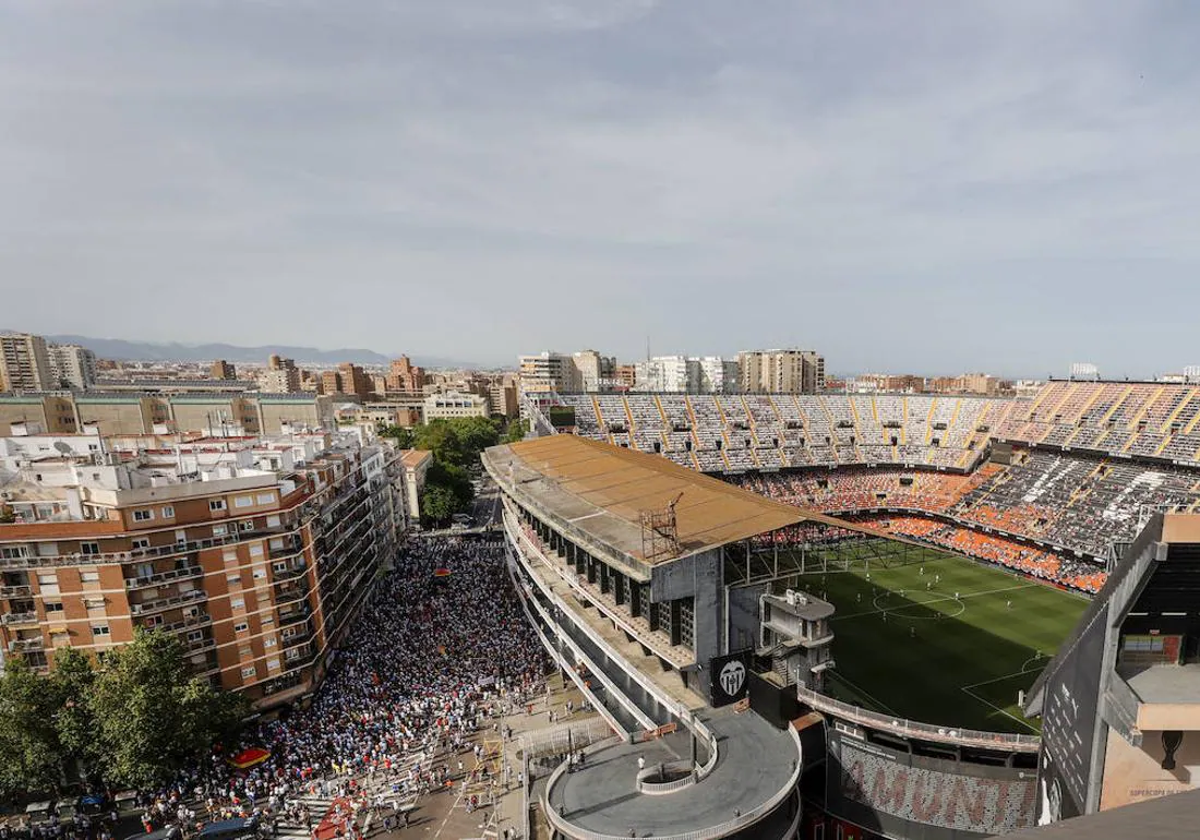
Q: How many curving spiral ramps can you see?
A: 1